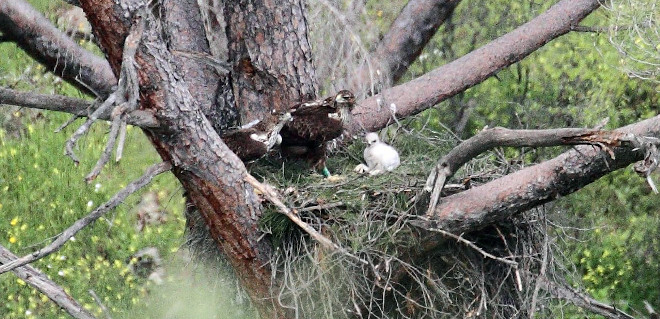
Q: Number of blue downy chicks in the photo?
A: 0